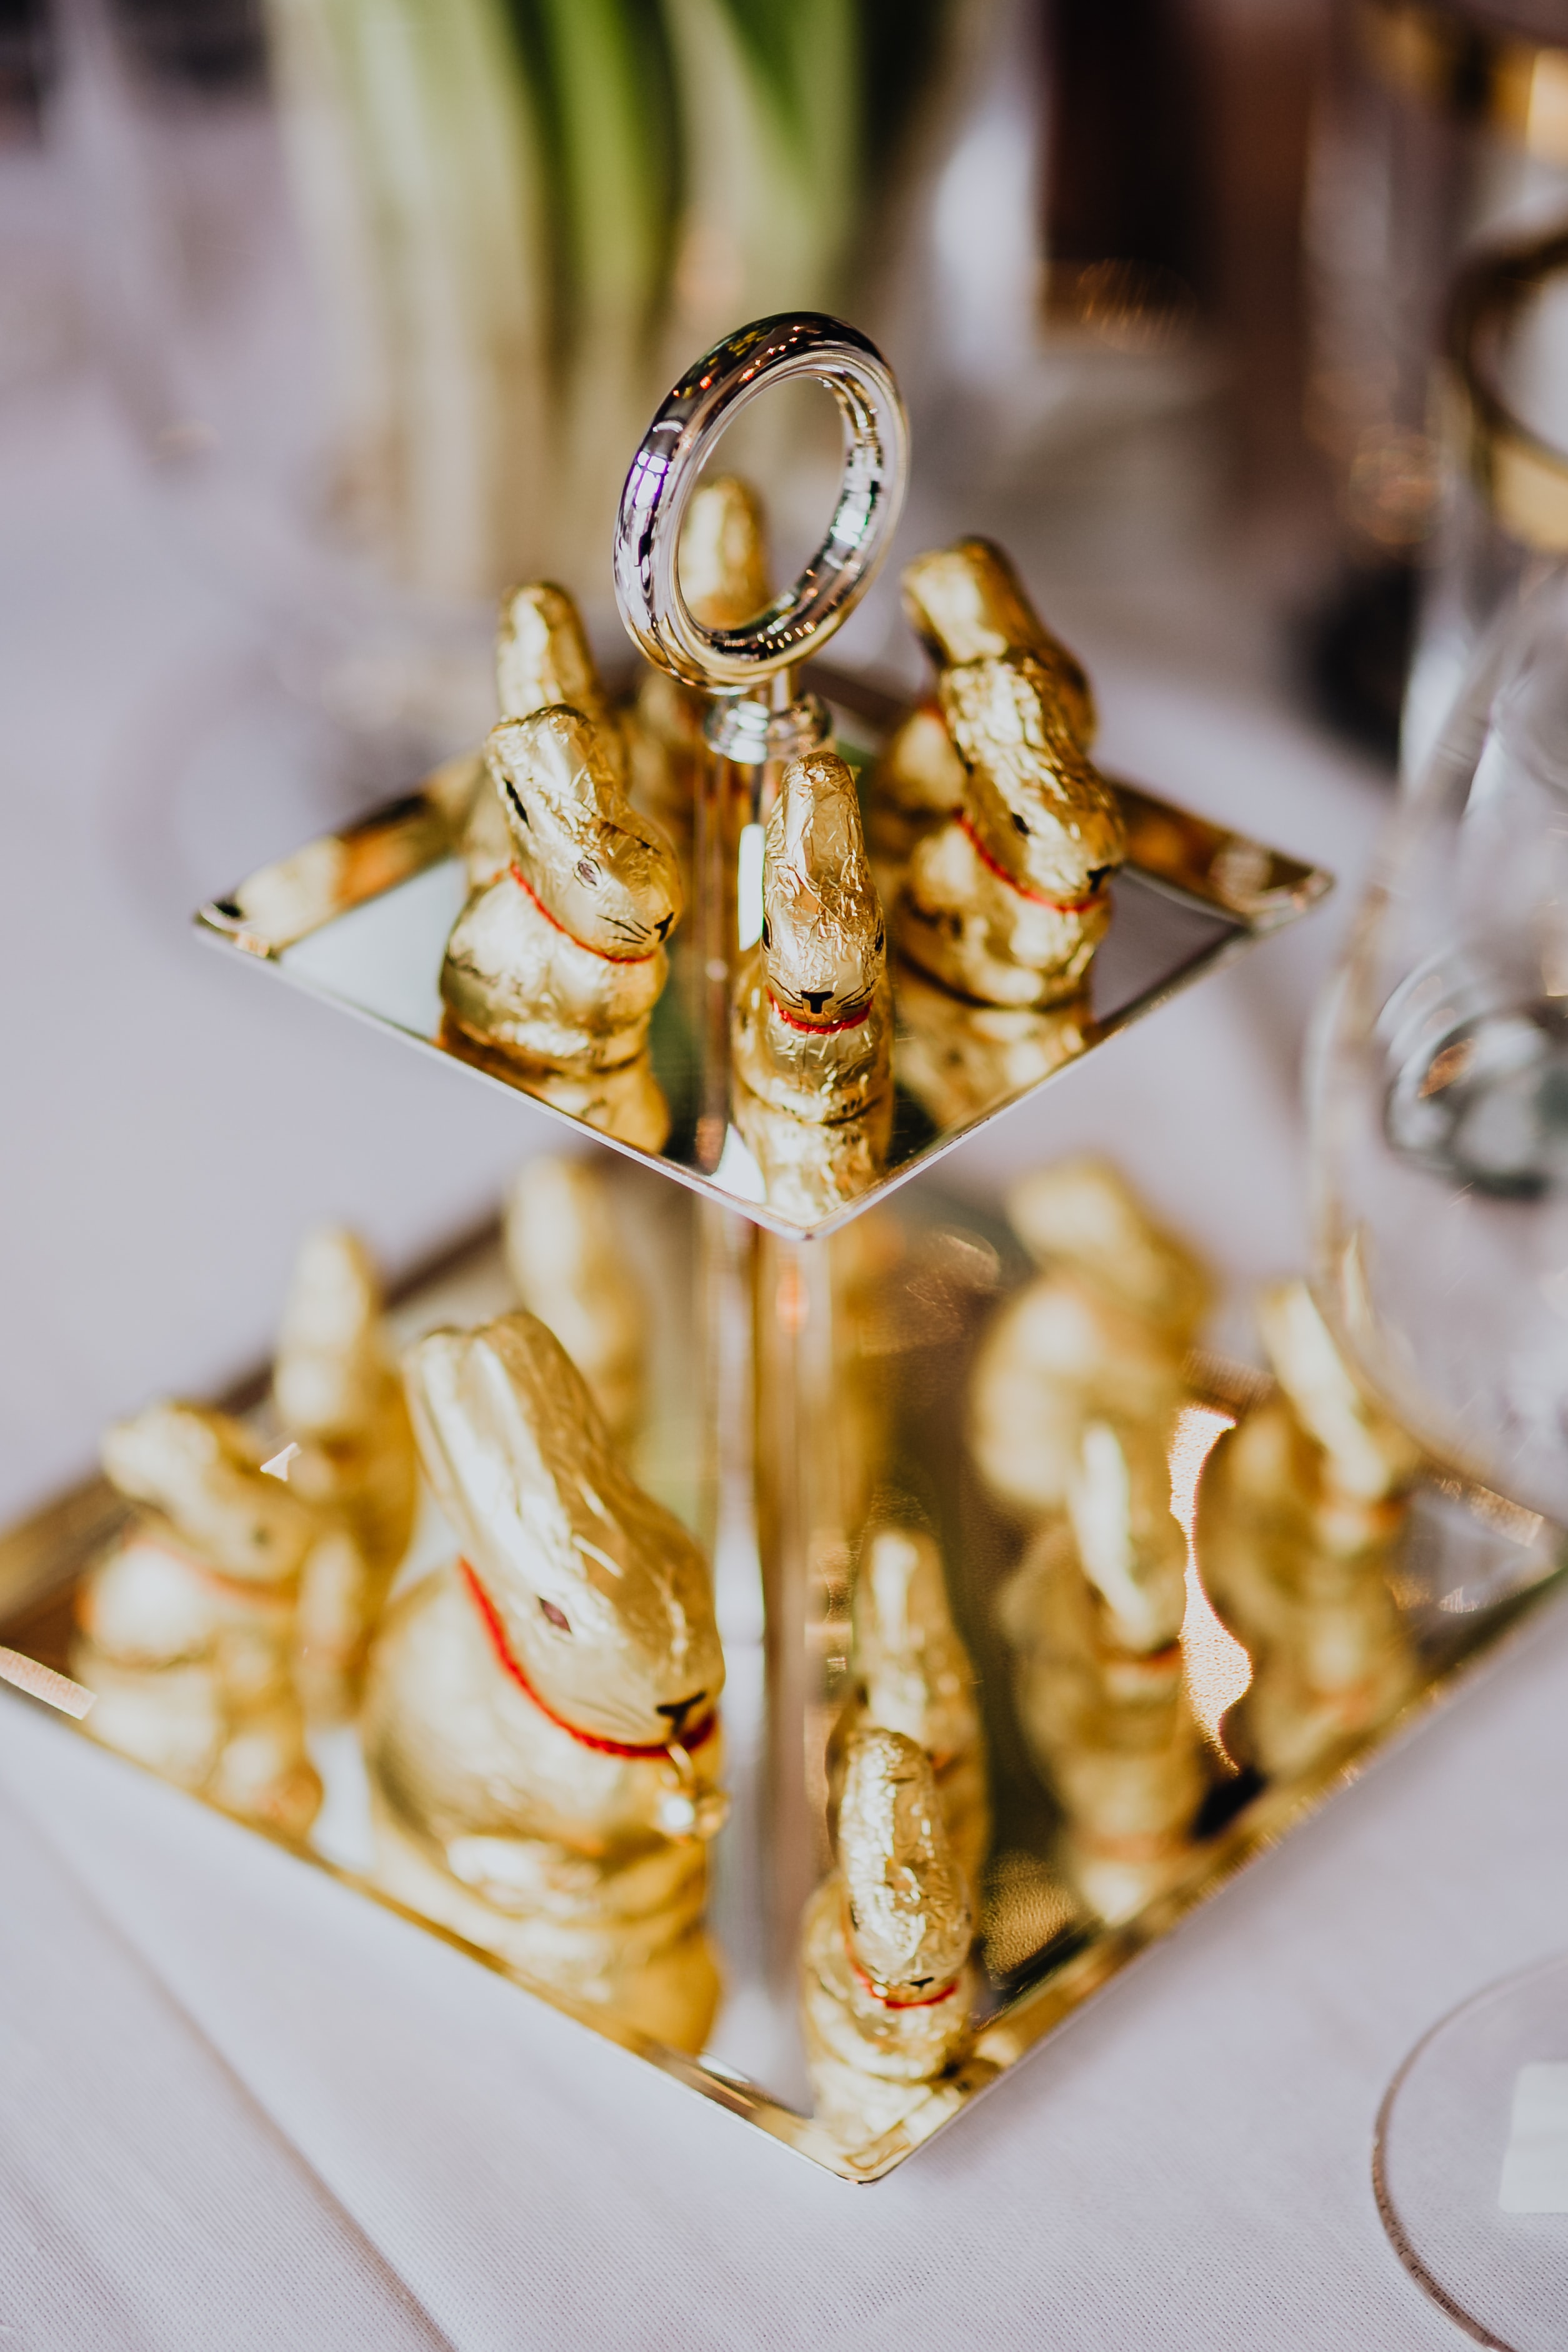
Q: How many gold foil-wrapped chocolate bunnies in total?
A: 15